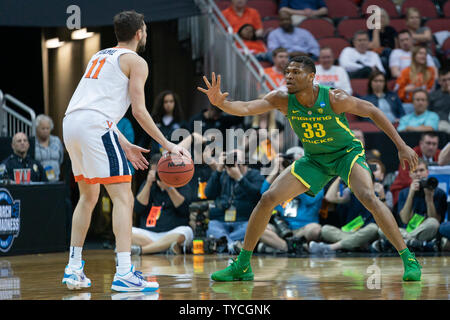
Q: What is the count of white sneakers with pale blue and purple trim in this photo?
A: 2